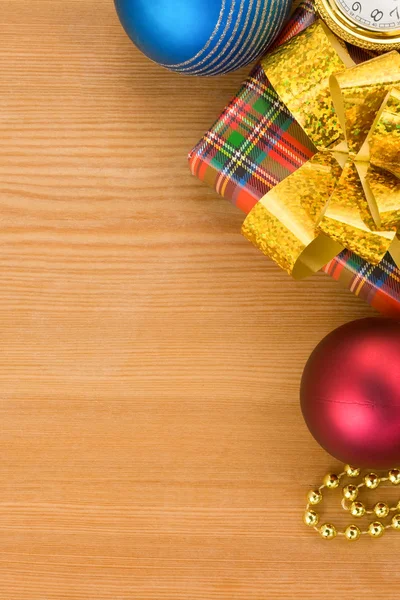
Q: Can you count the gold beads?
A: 14